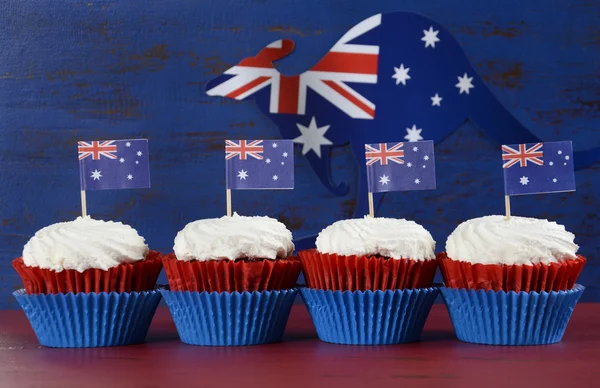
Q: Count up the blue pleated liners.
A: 4